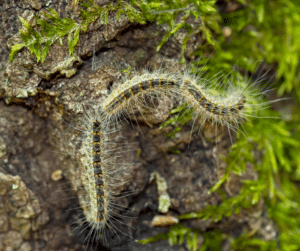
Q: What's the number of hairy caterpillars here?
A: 3